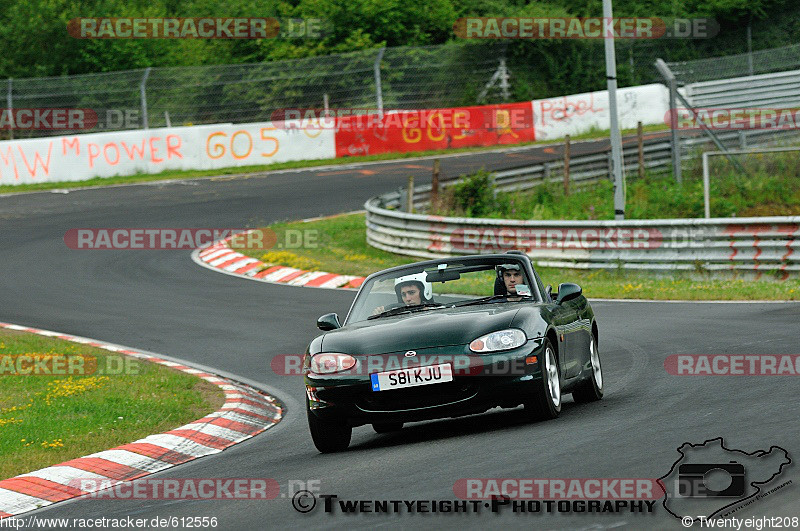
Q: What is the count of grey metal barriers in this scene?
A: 2